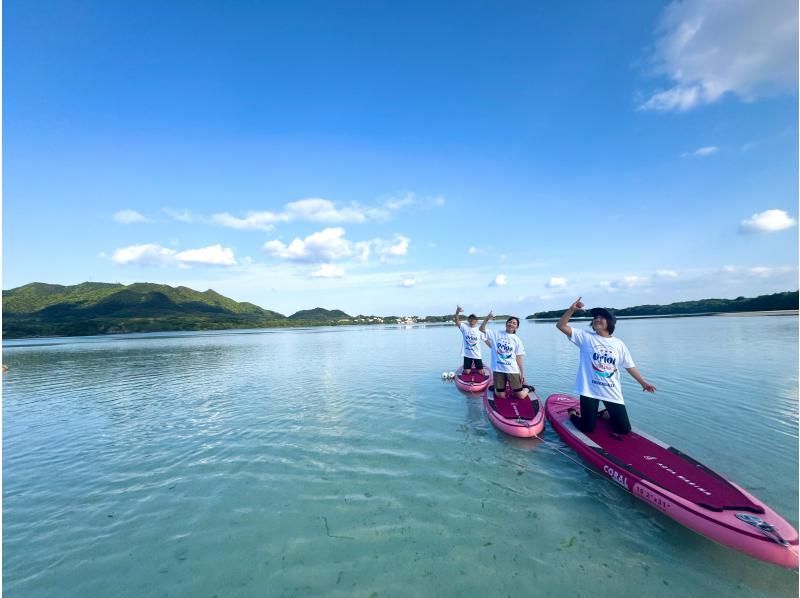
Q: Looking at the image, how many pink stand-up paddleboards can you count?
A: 3